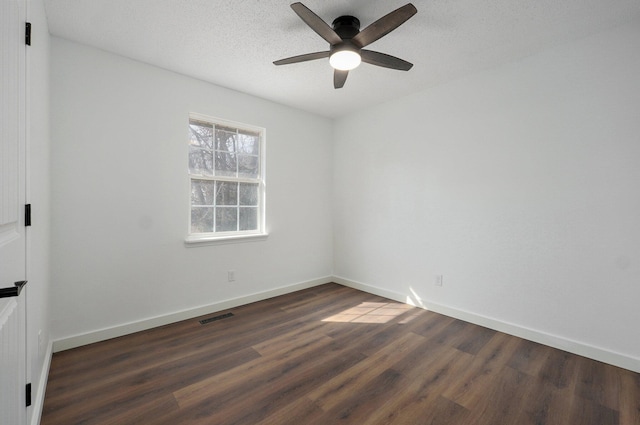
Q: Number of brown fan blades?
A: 5